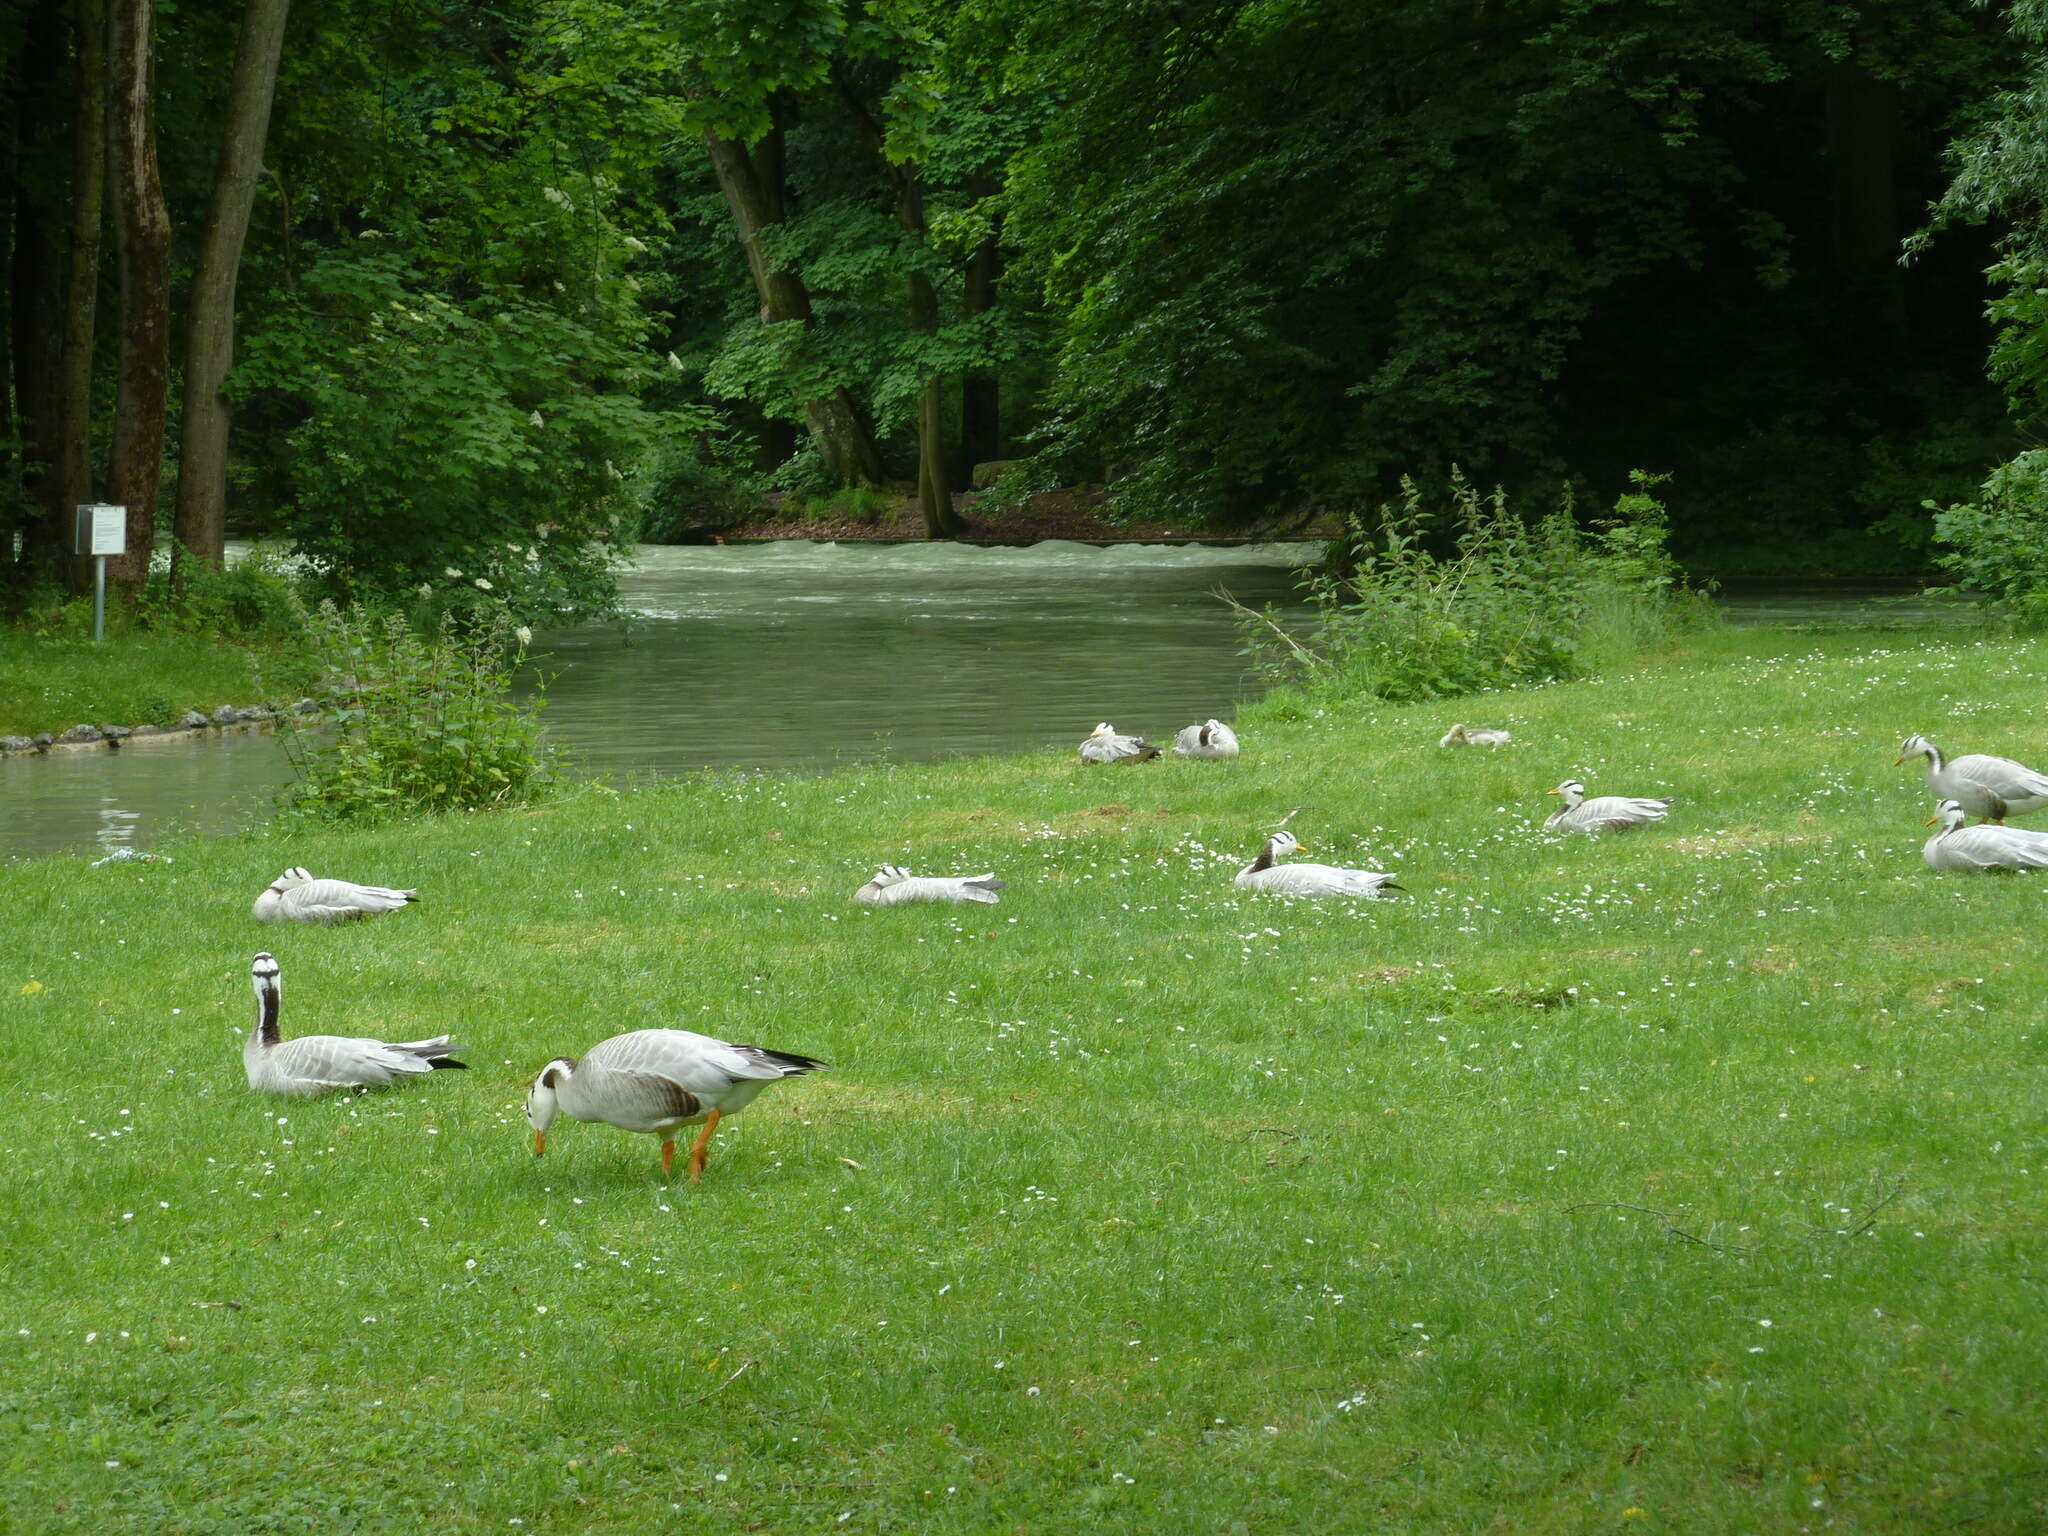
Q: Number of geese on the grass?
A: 11